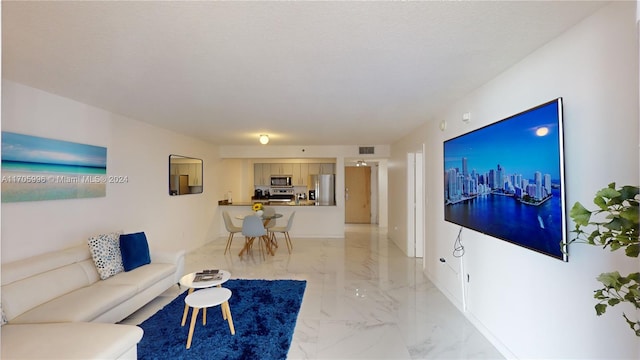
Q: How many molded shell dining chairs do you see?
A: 4